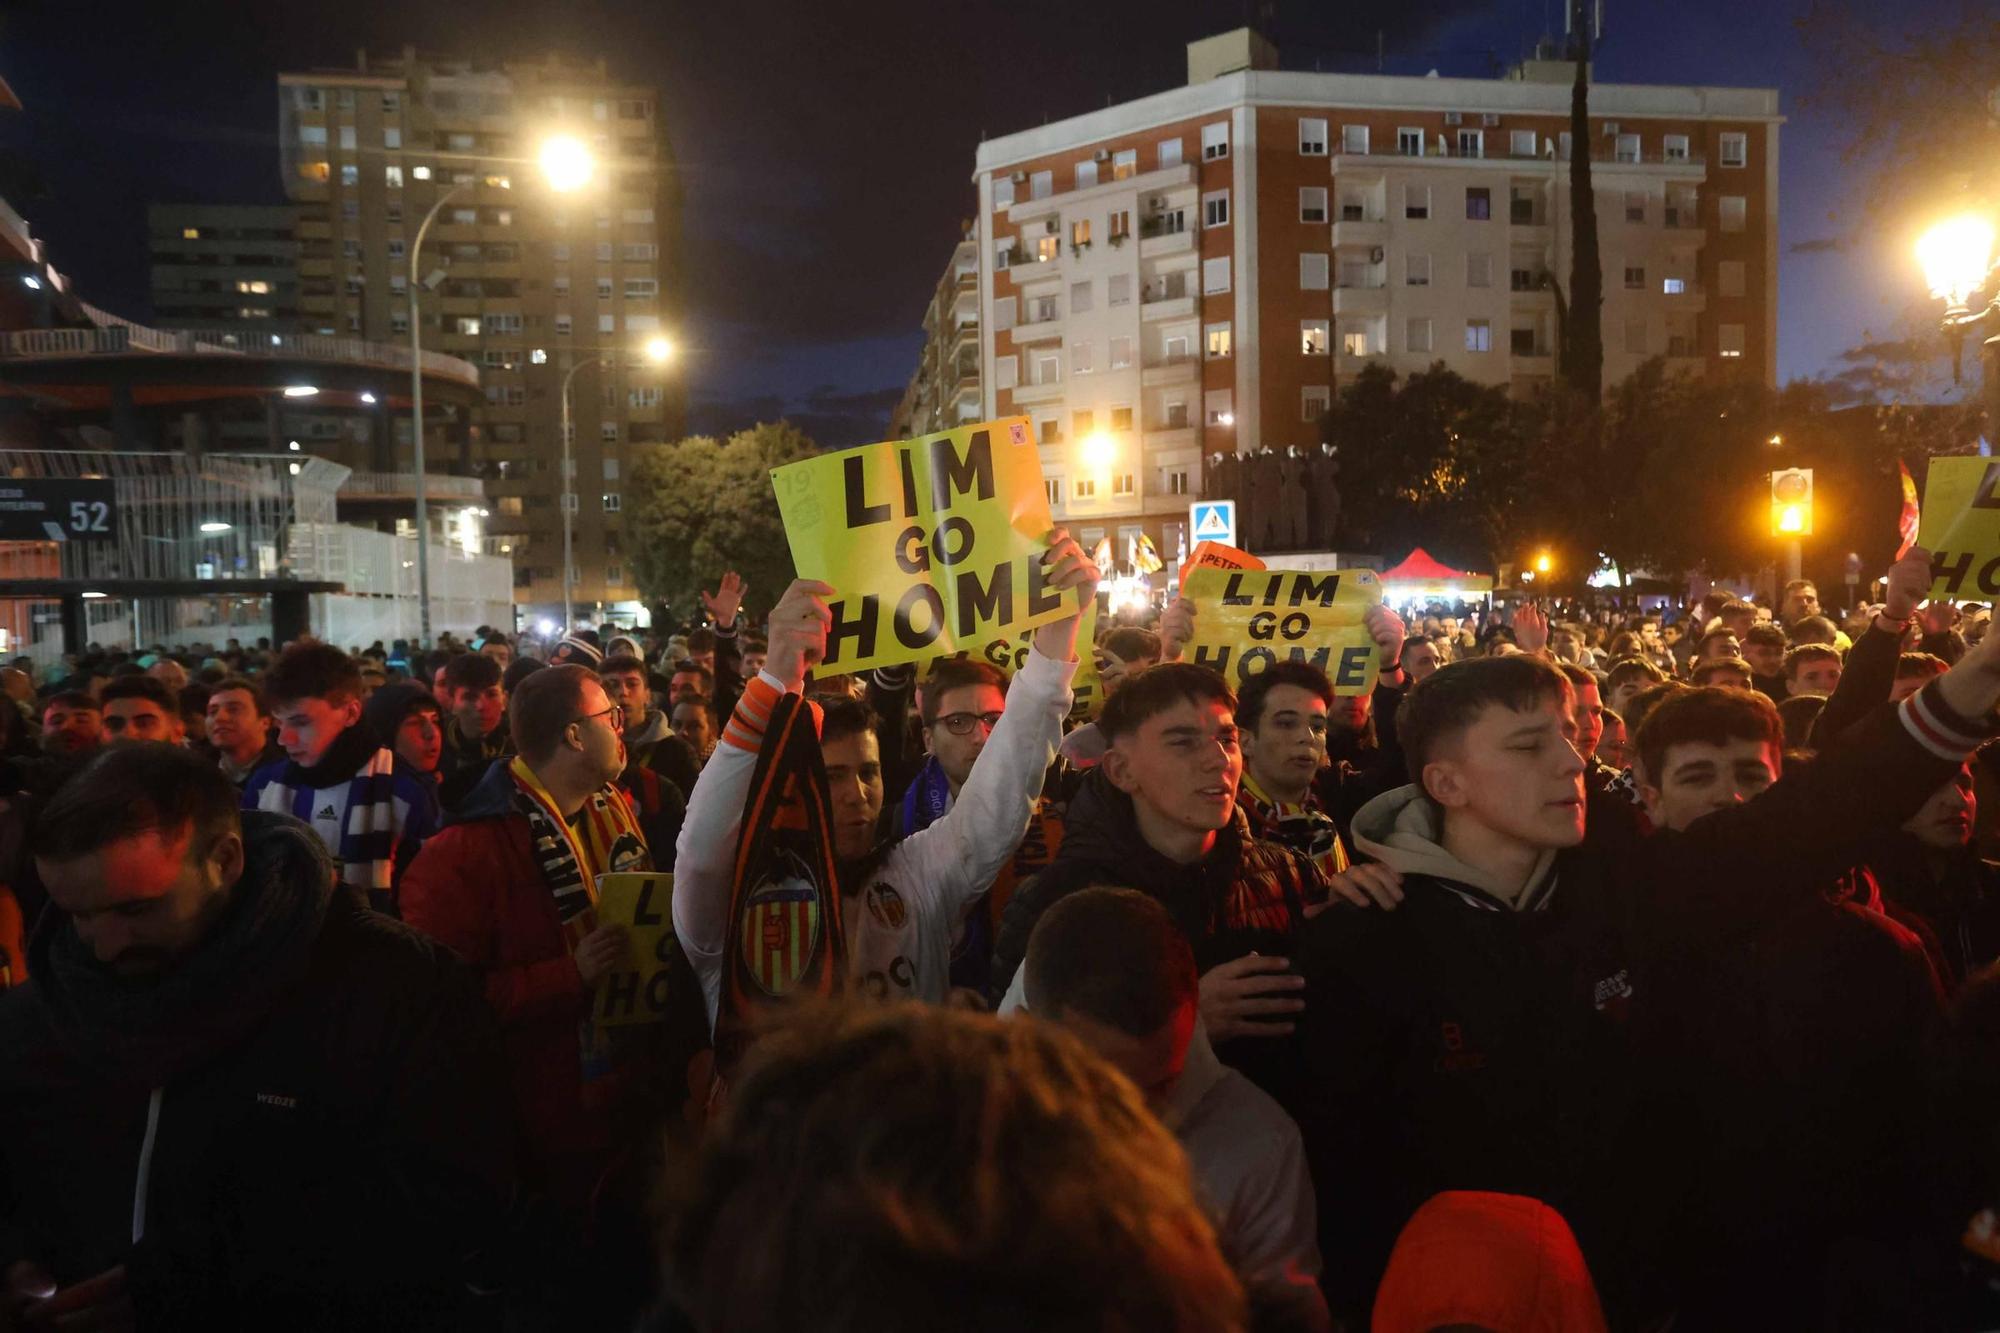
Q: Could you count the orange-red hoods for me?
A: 1